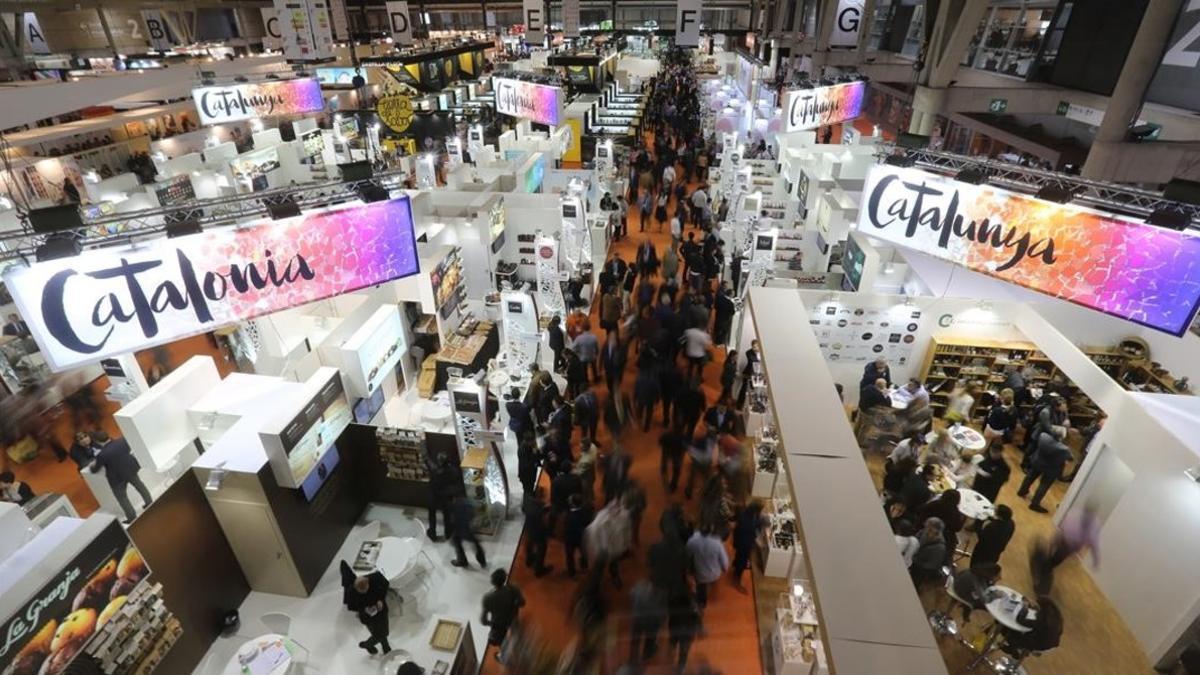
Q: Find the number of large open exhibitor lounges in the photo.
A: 1